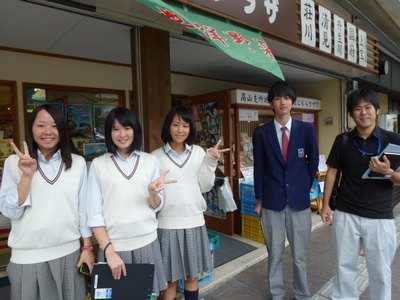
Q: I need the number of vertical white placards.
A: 5